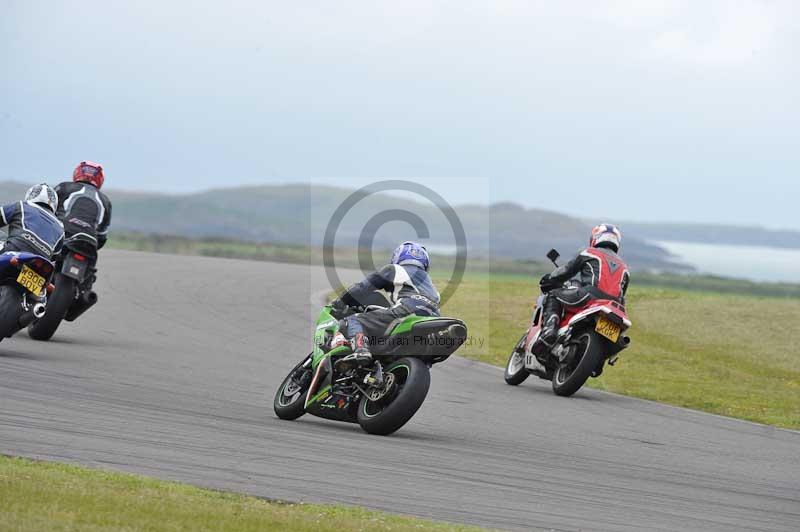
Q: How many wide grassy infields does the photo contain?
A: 1